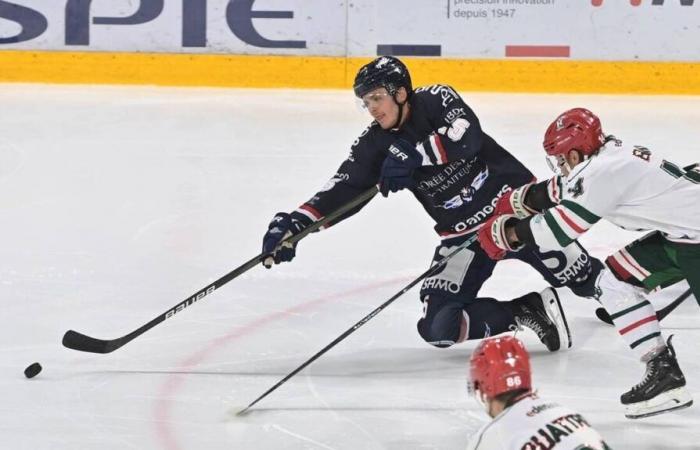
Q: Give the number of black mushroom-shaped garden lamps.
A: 0